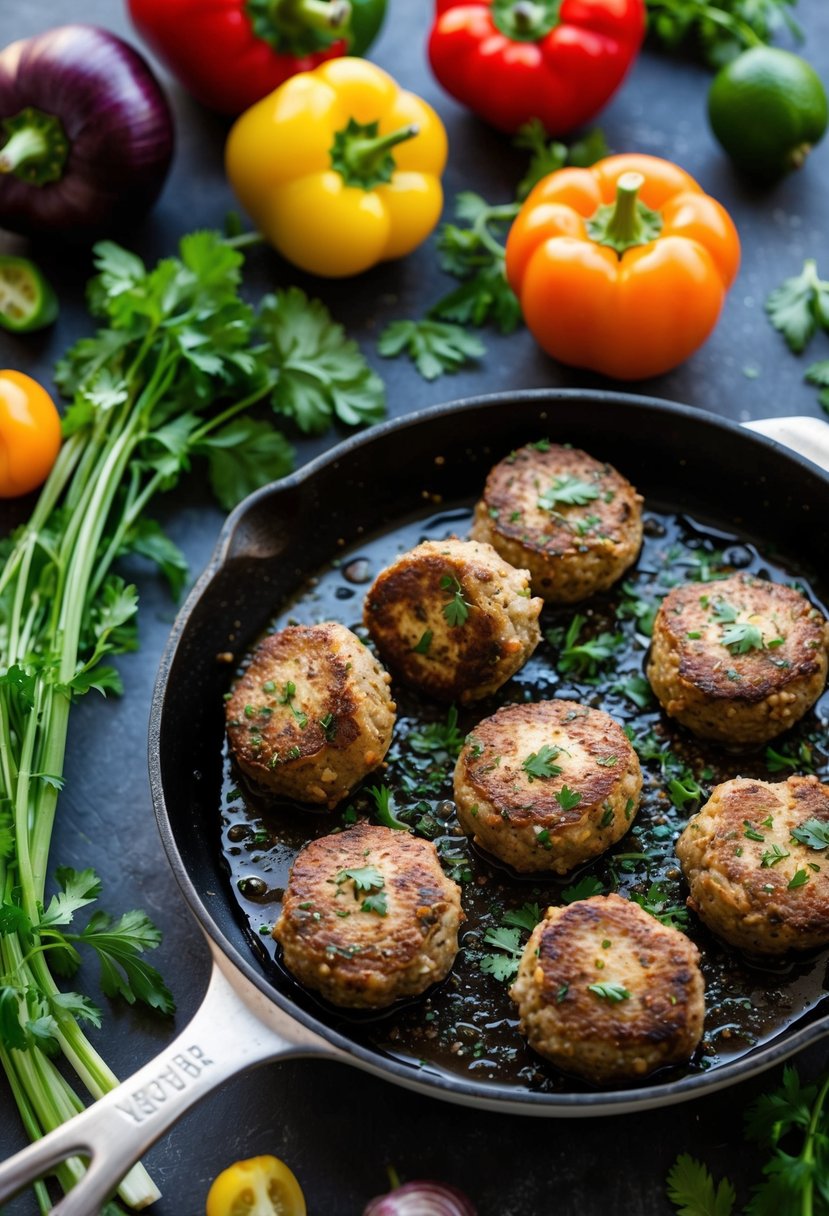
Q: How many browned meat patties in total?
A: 8